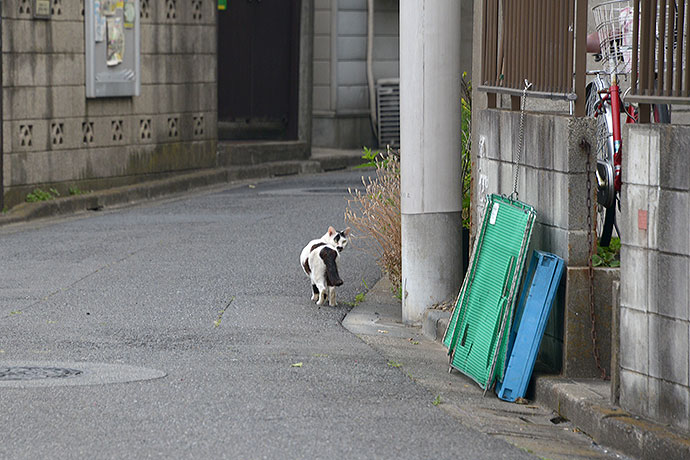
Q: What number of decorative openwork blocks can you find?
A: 13